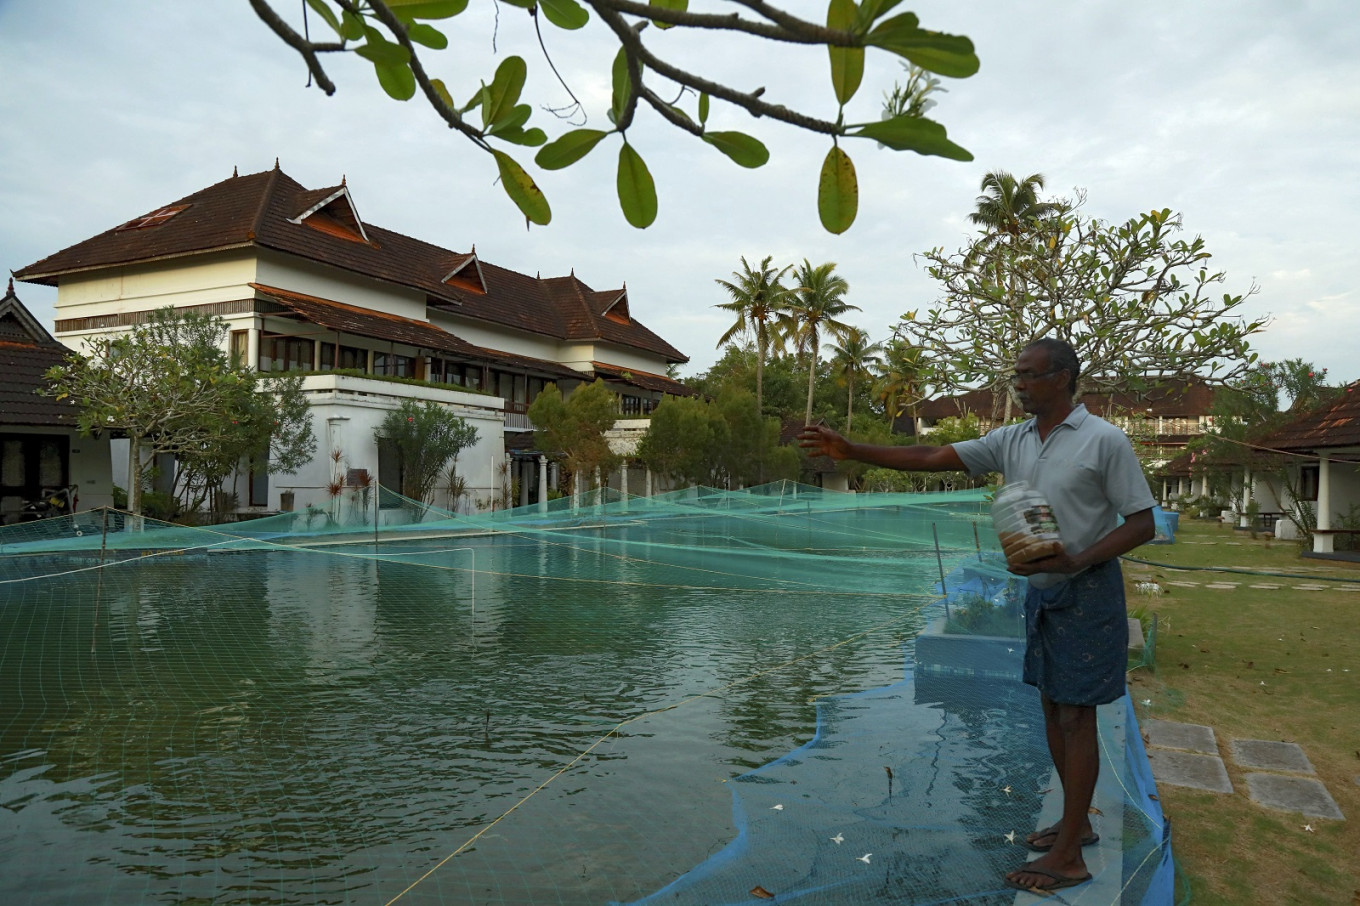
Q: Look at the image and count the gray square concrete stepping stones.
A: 4